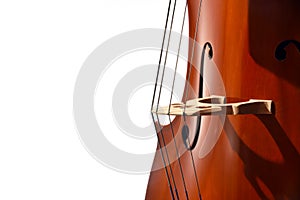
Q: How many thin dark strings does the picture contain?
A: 4